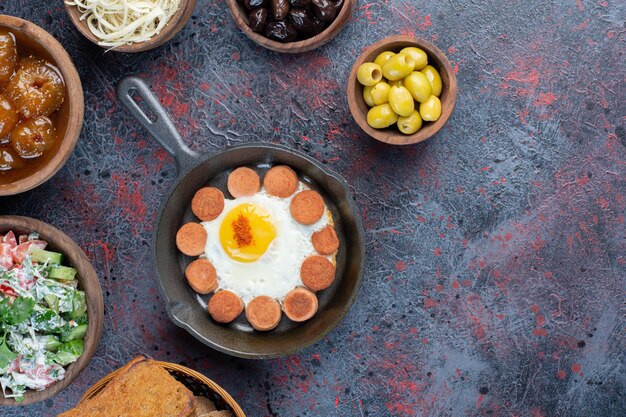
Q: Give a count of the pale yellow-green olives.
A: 13